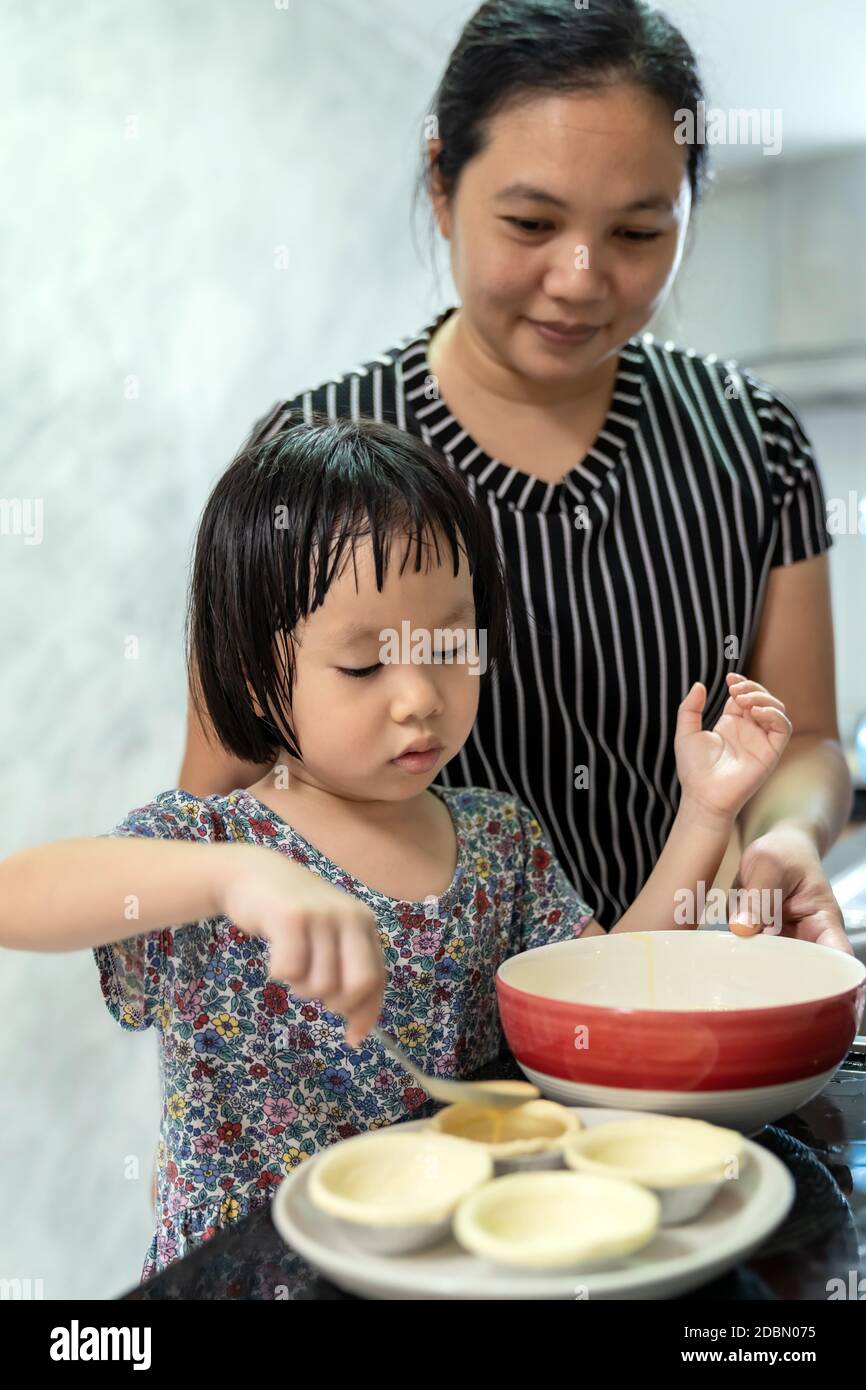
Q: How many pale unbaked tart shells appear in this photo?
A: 4